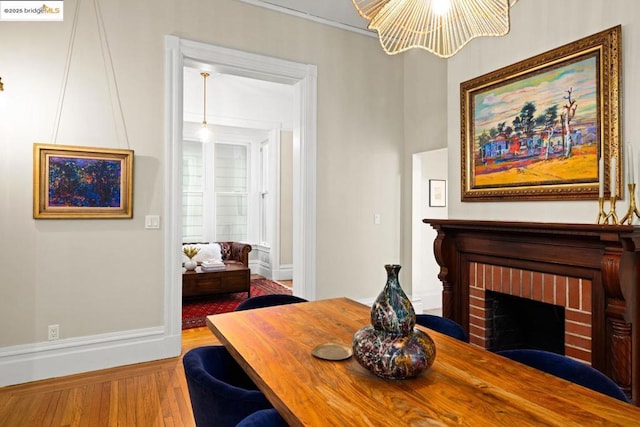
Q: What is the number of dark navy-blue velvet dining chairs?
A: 5